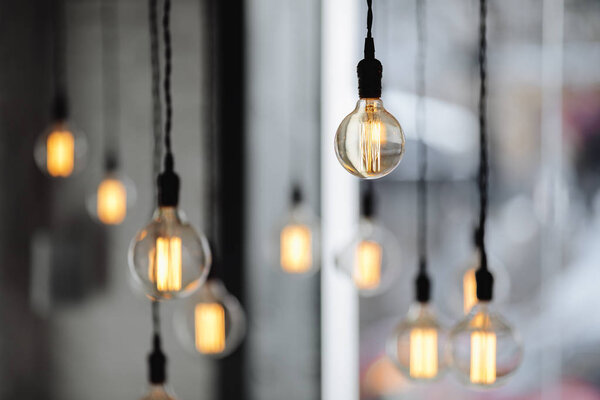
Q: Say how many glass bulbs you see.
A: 11